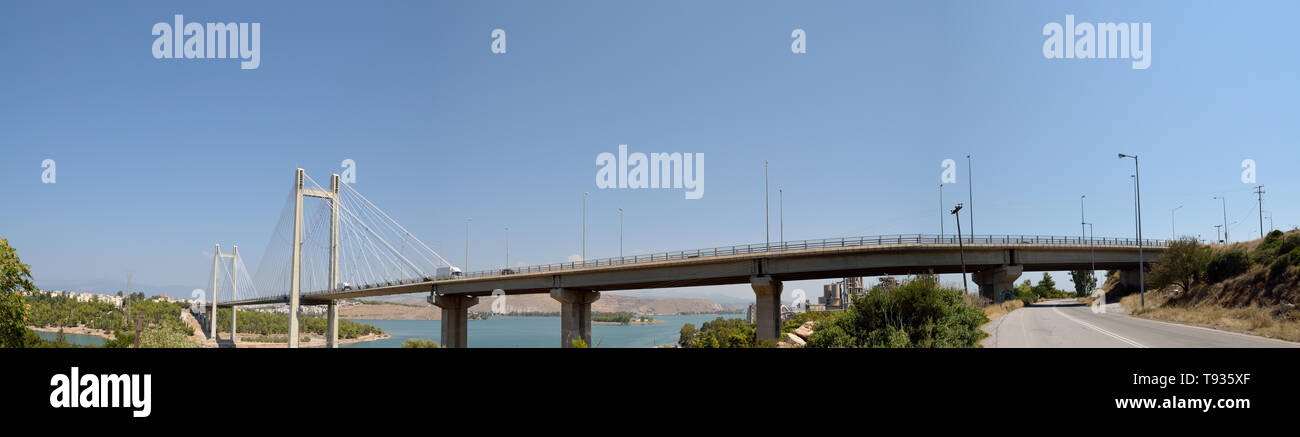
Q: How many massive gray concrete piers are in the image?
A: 4